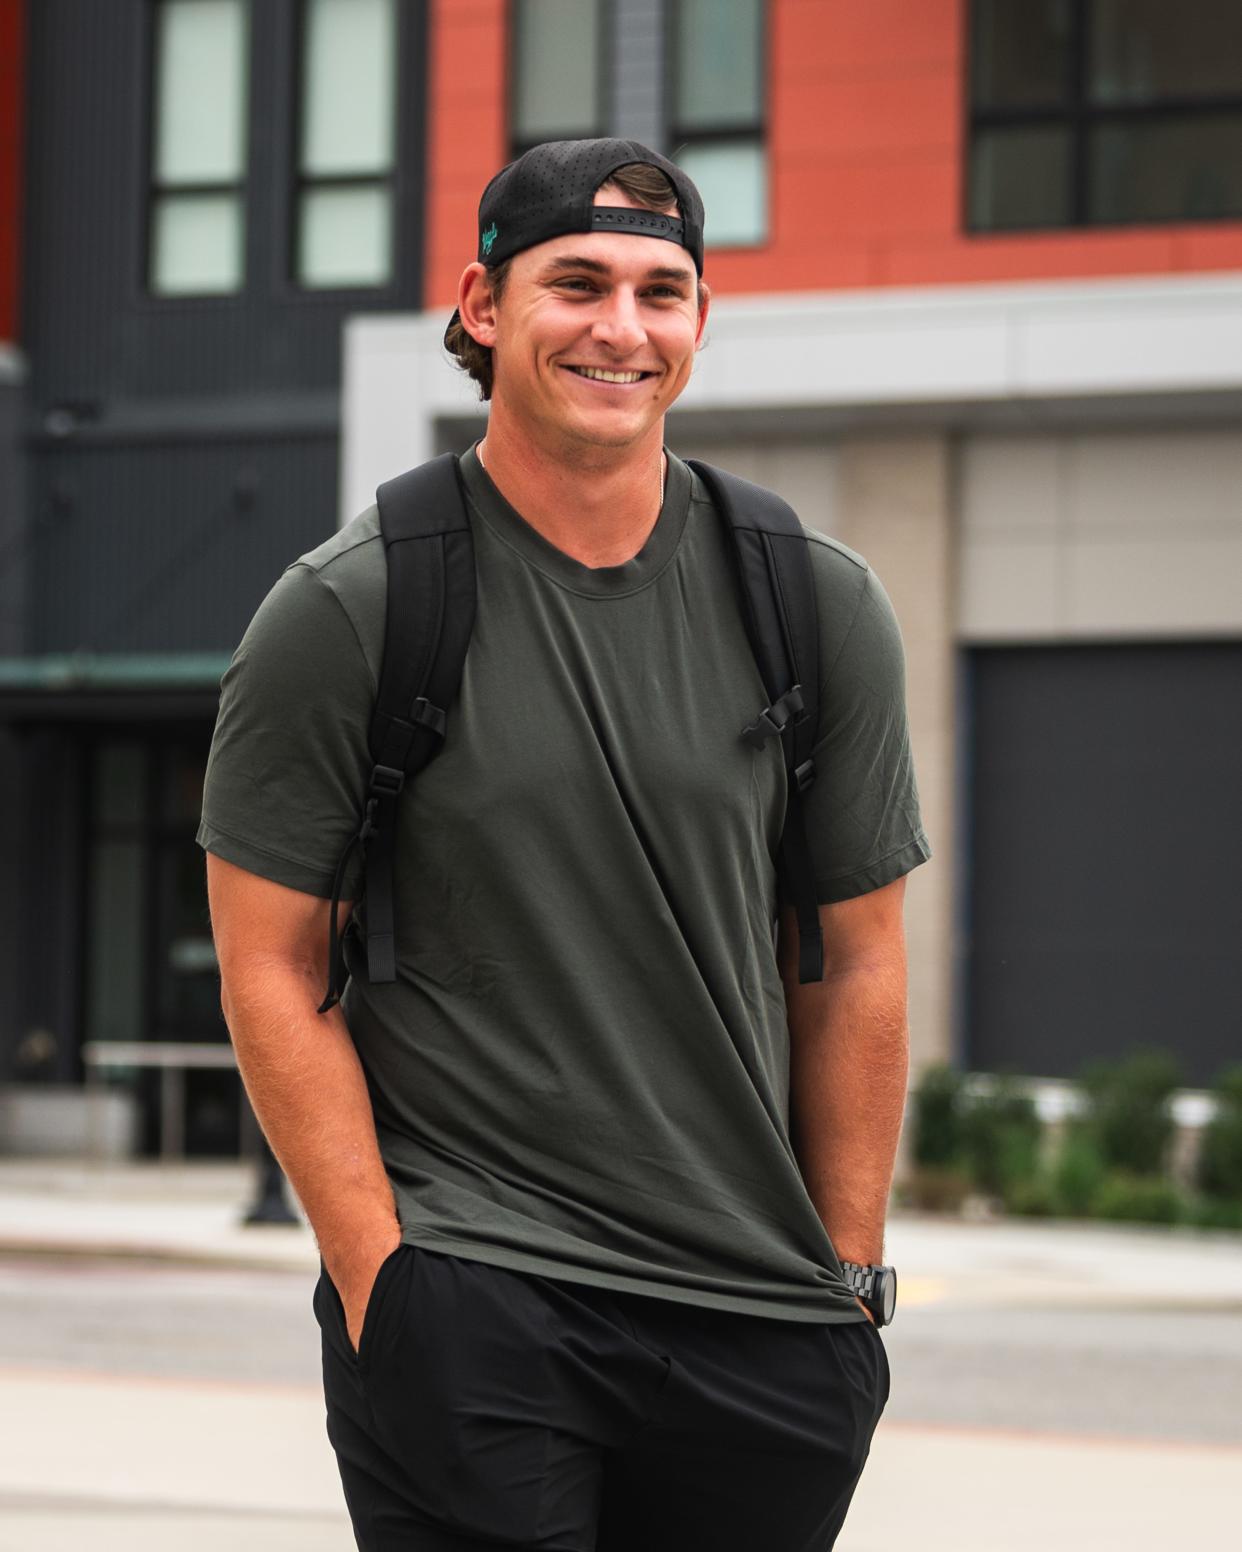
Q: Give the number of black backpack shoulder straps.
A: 2